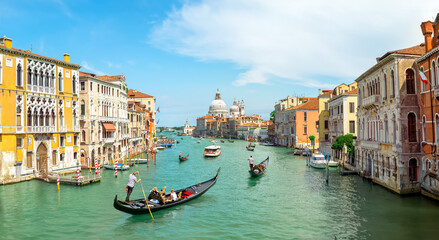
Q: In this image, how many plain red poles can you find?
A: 2